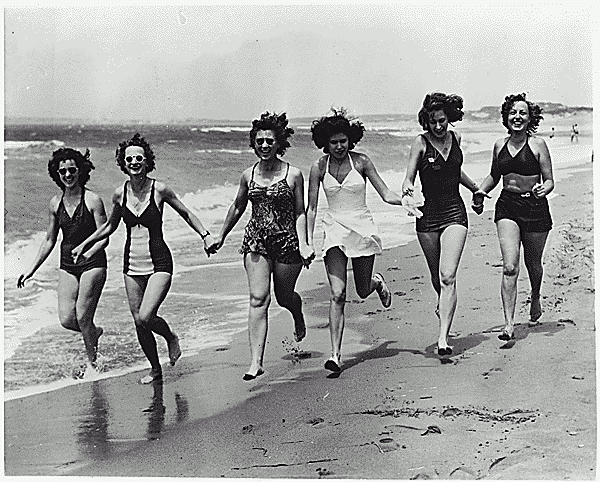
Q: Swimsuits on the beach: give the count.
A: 6